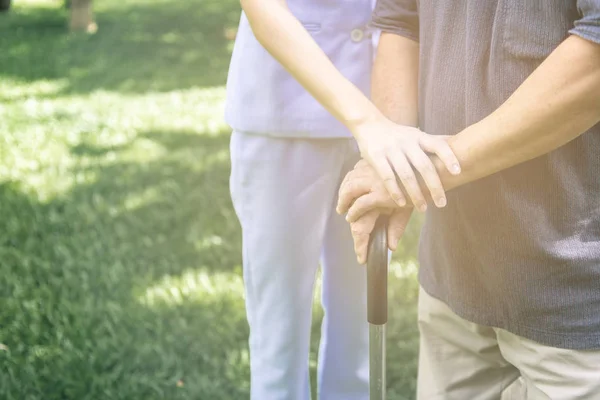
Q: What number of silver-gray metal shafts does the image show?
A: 1